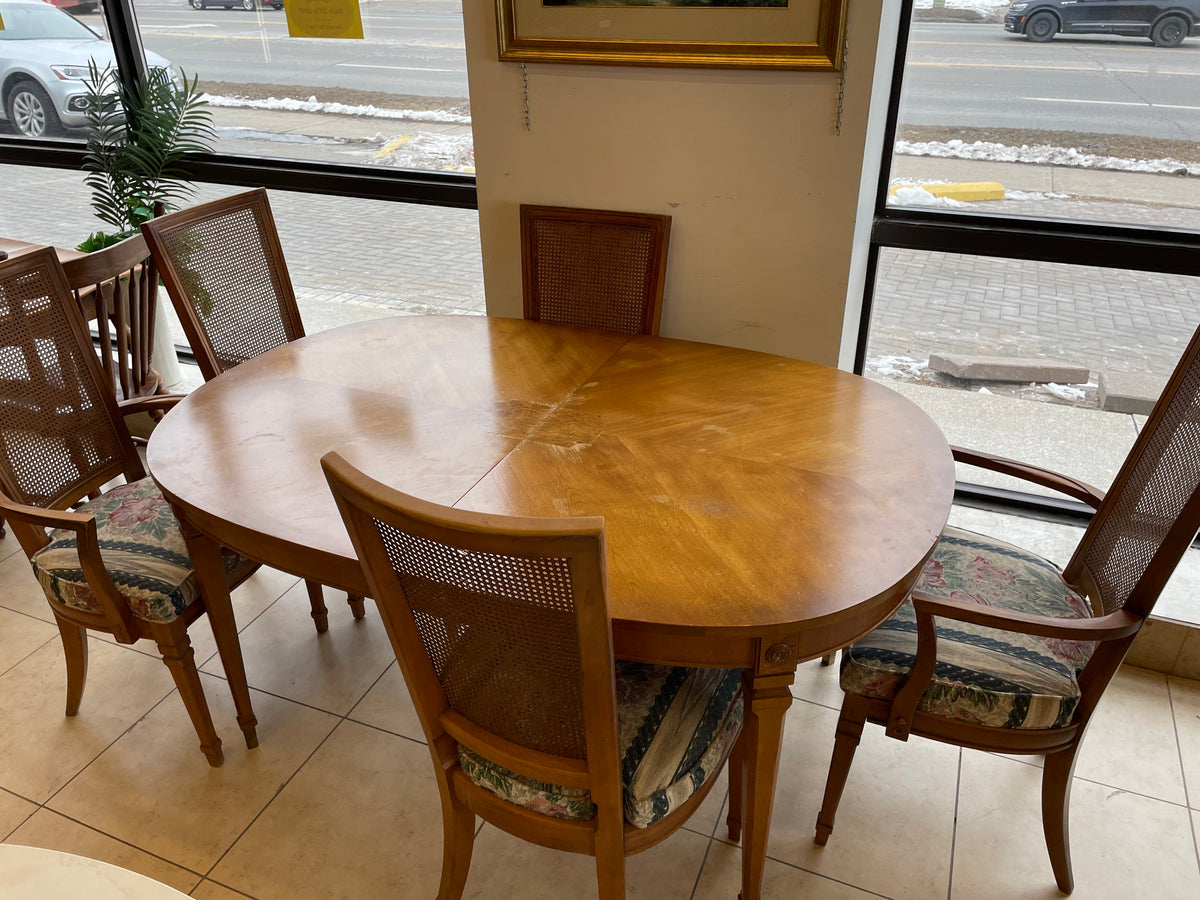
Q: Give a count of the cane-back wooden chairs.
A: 5